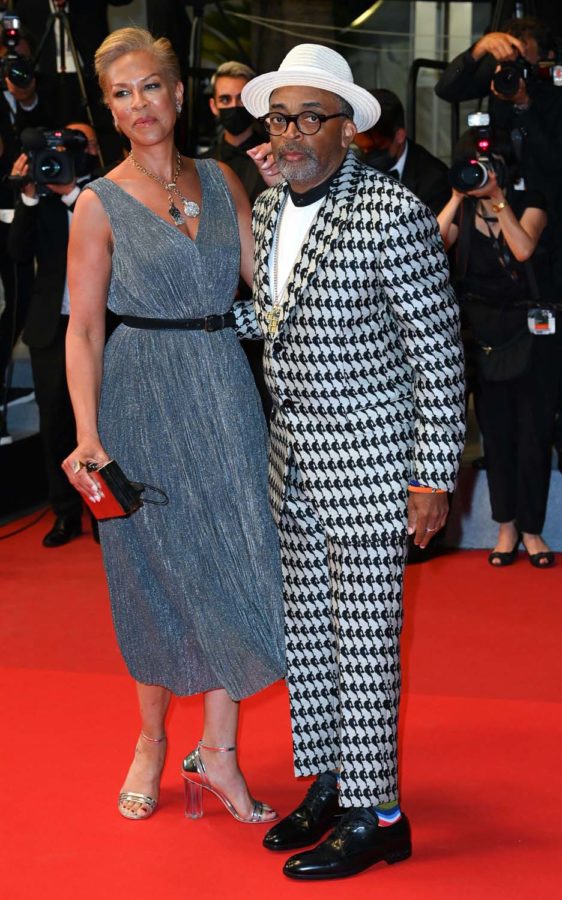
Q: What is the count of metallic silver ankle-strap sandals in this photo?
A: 2